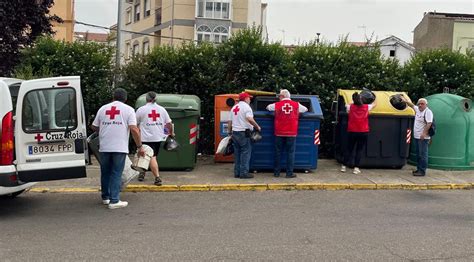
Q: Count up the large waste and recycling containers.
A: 5